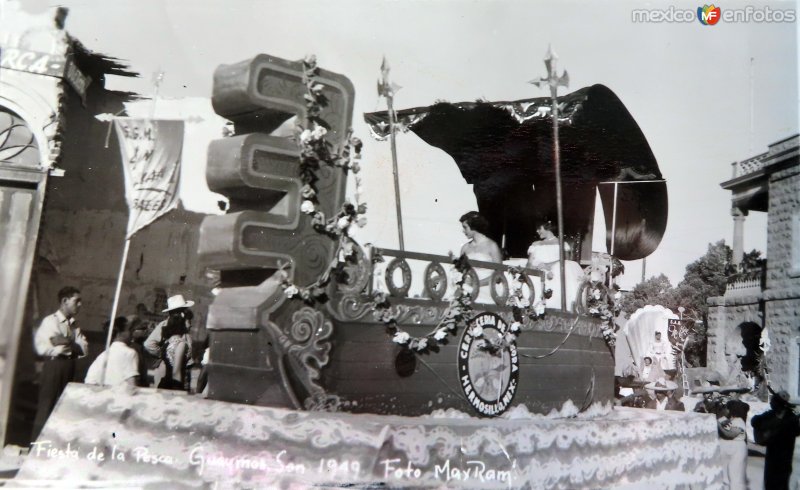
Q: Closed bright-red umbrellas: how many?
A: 0